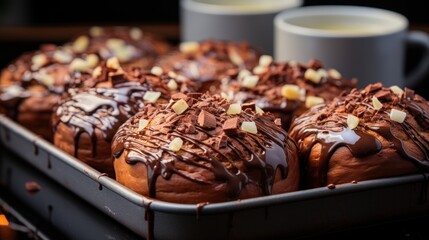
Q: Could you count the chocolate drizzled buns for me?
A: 7